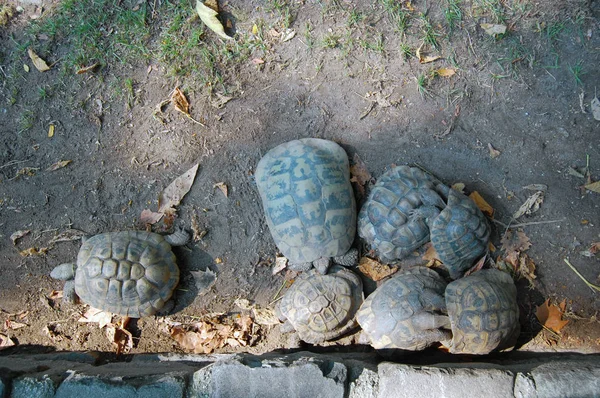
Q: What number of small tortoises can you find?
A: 6